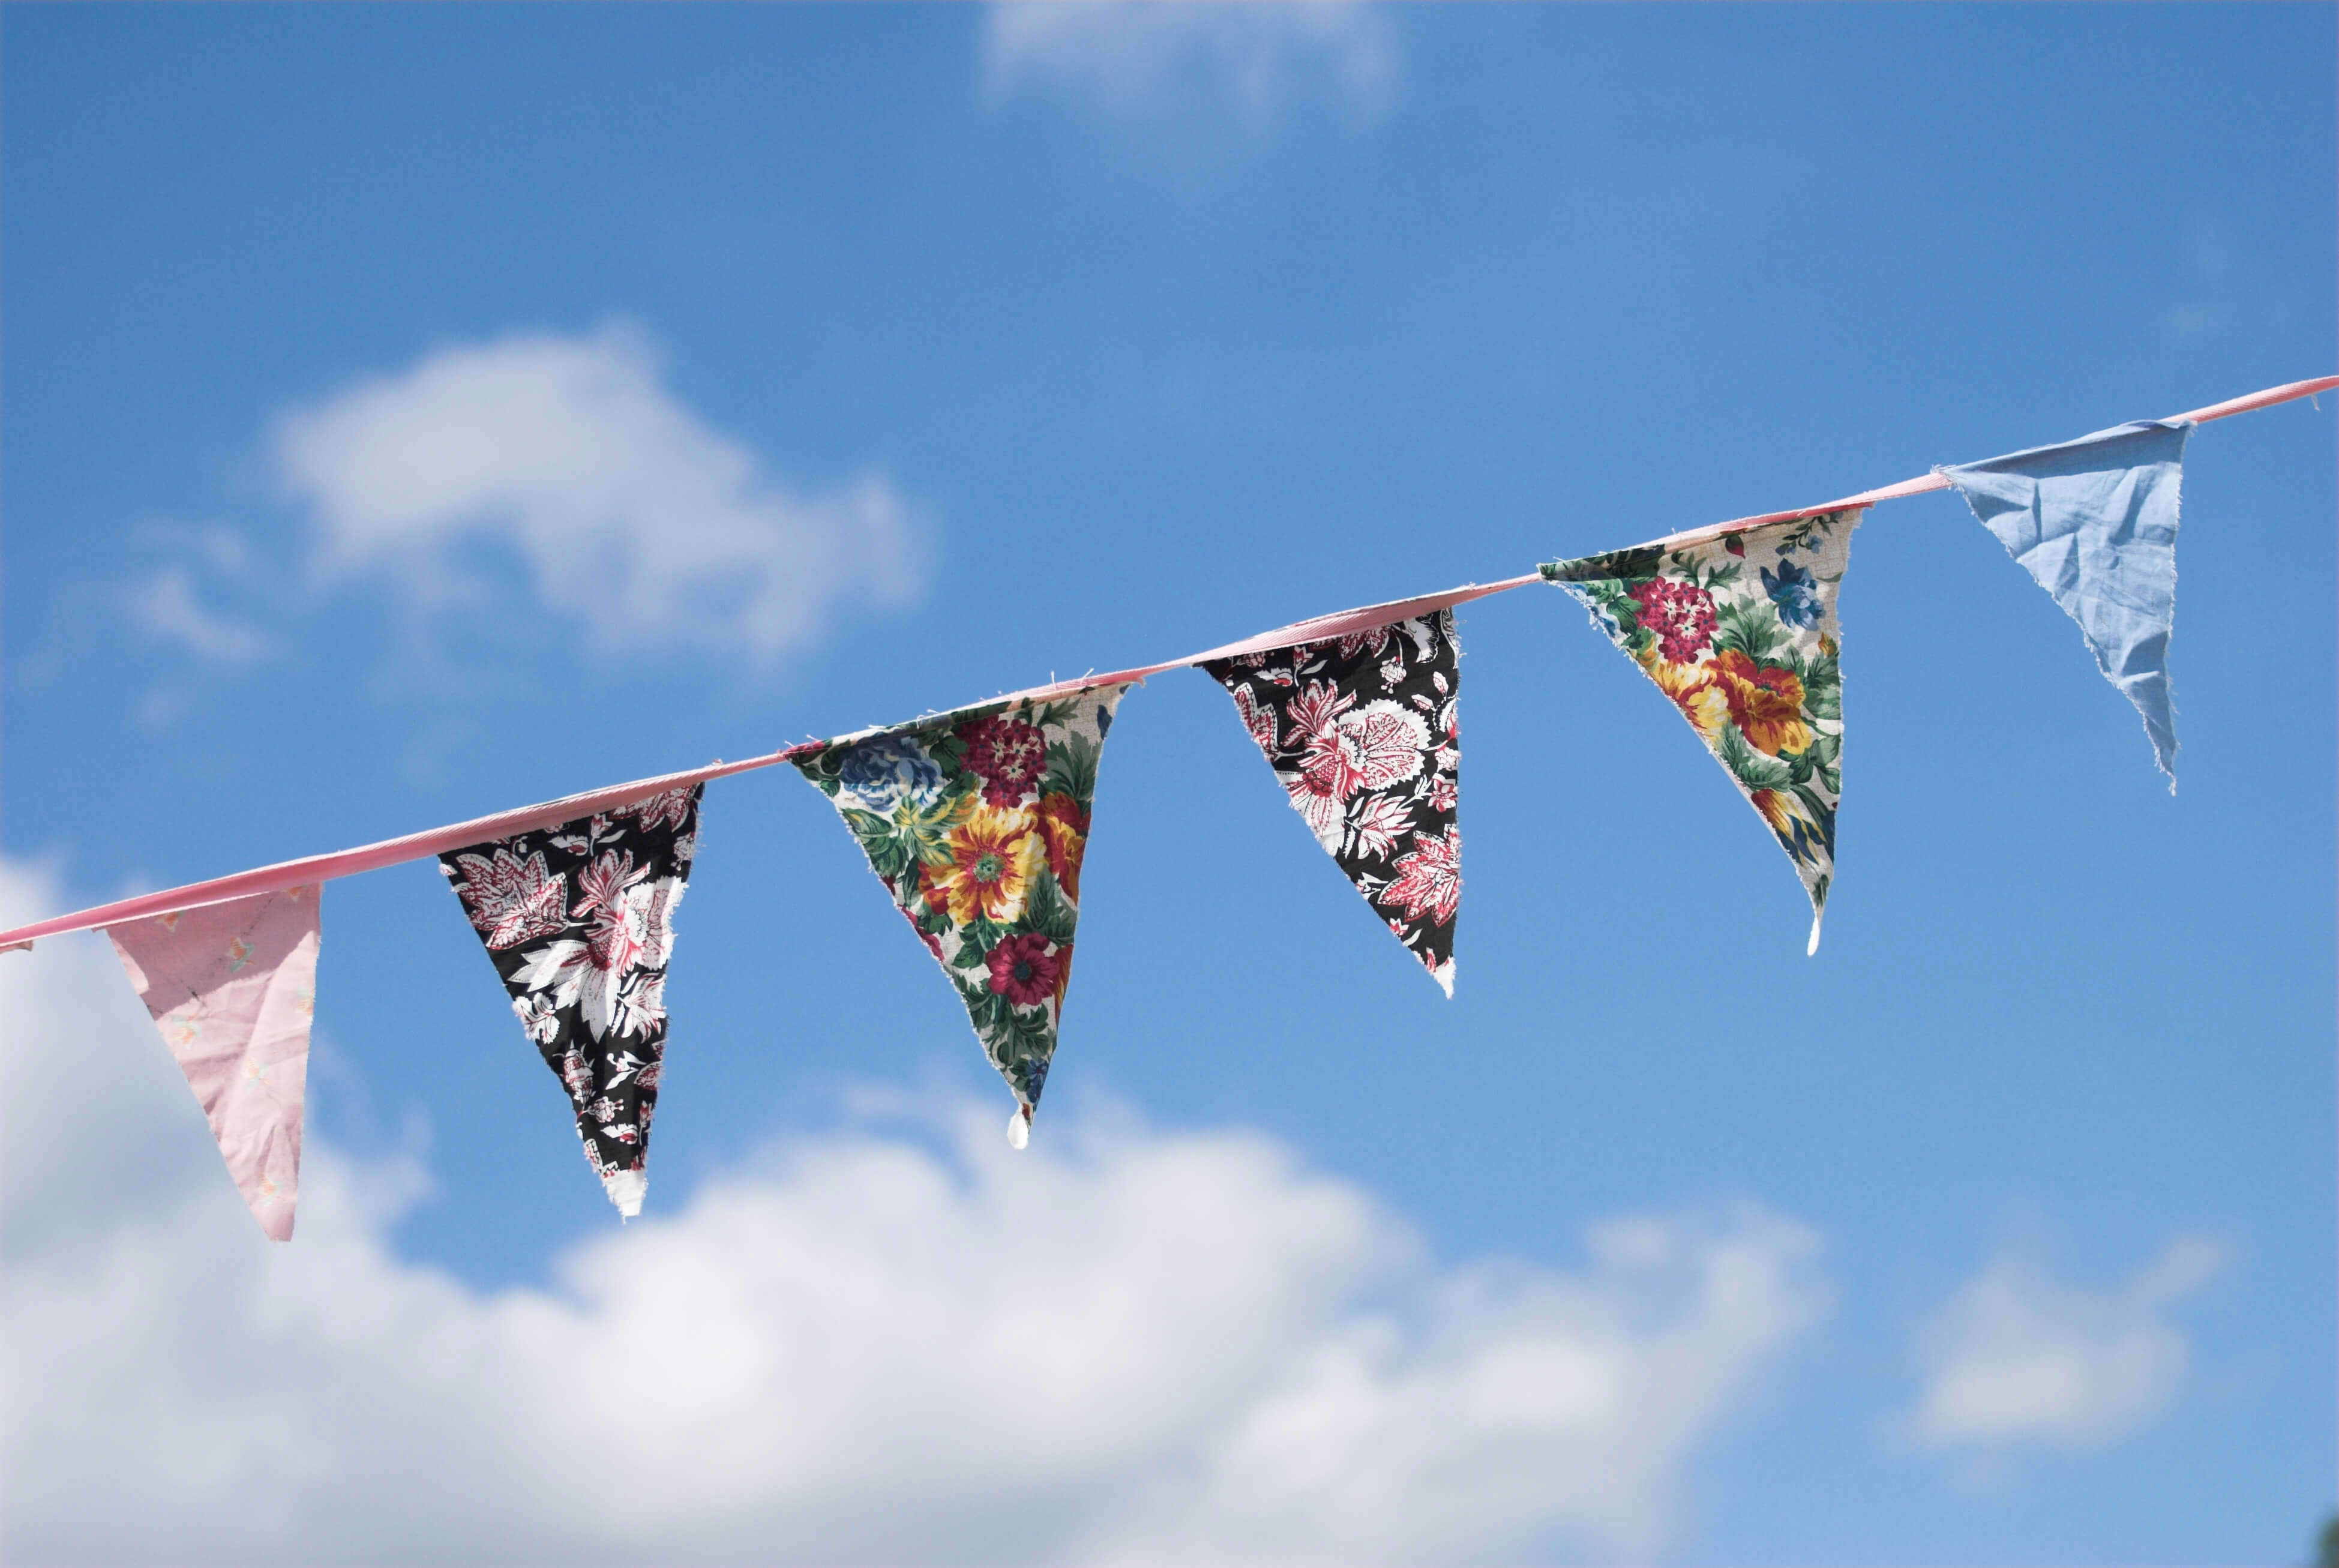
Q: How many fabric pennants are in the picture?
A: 6